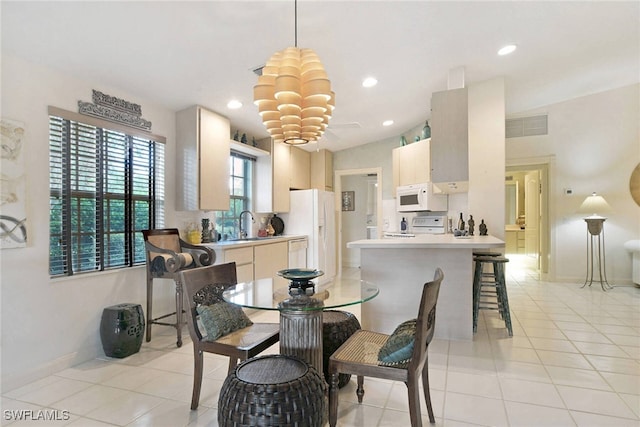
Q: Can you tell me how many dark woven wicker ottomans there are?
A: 2